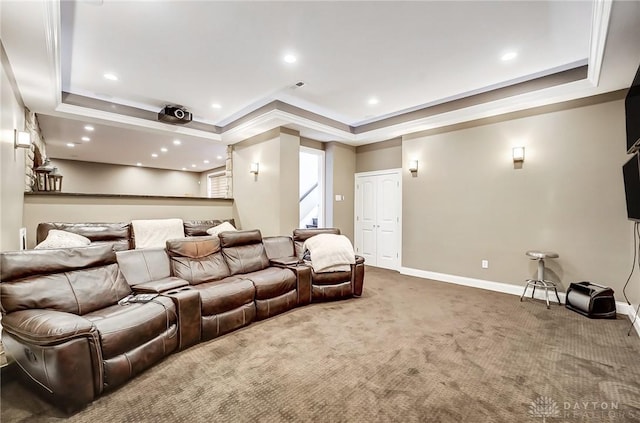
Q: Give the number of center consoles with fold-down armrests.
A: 2